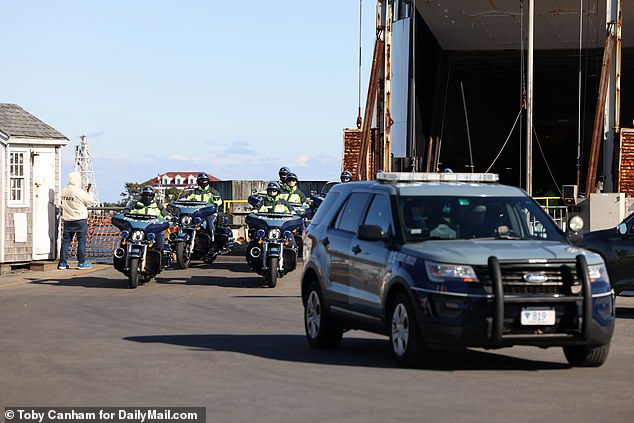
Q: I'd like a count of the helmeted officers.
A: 6